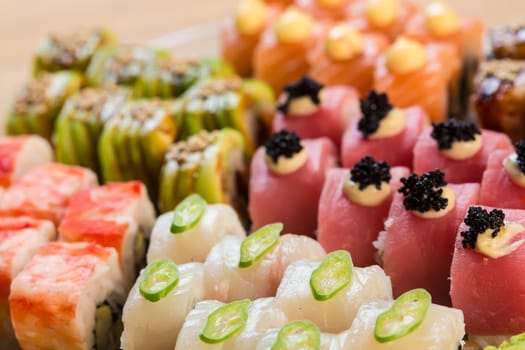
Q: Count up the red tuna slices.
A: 8